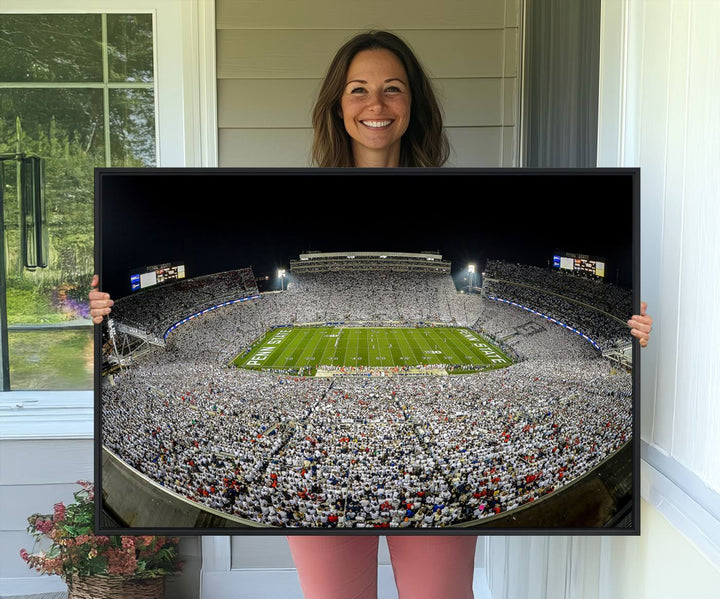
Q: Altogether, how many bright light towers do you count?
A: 2